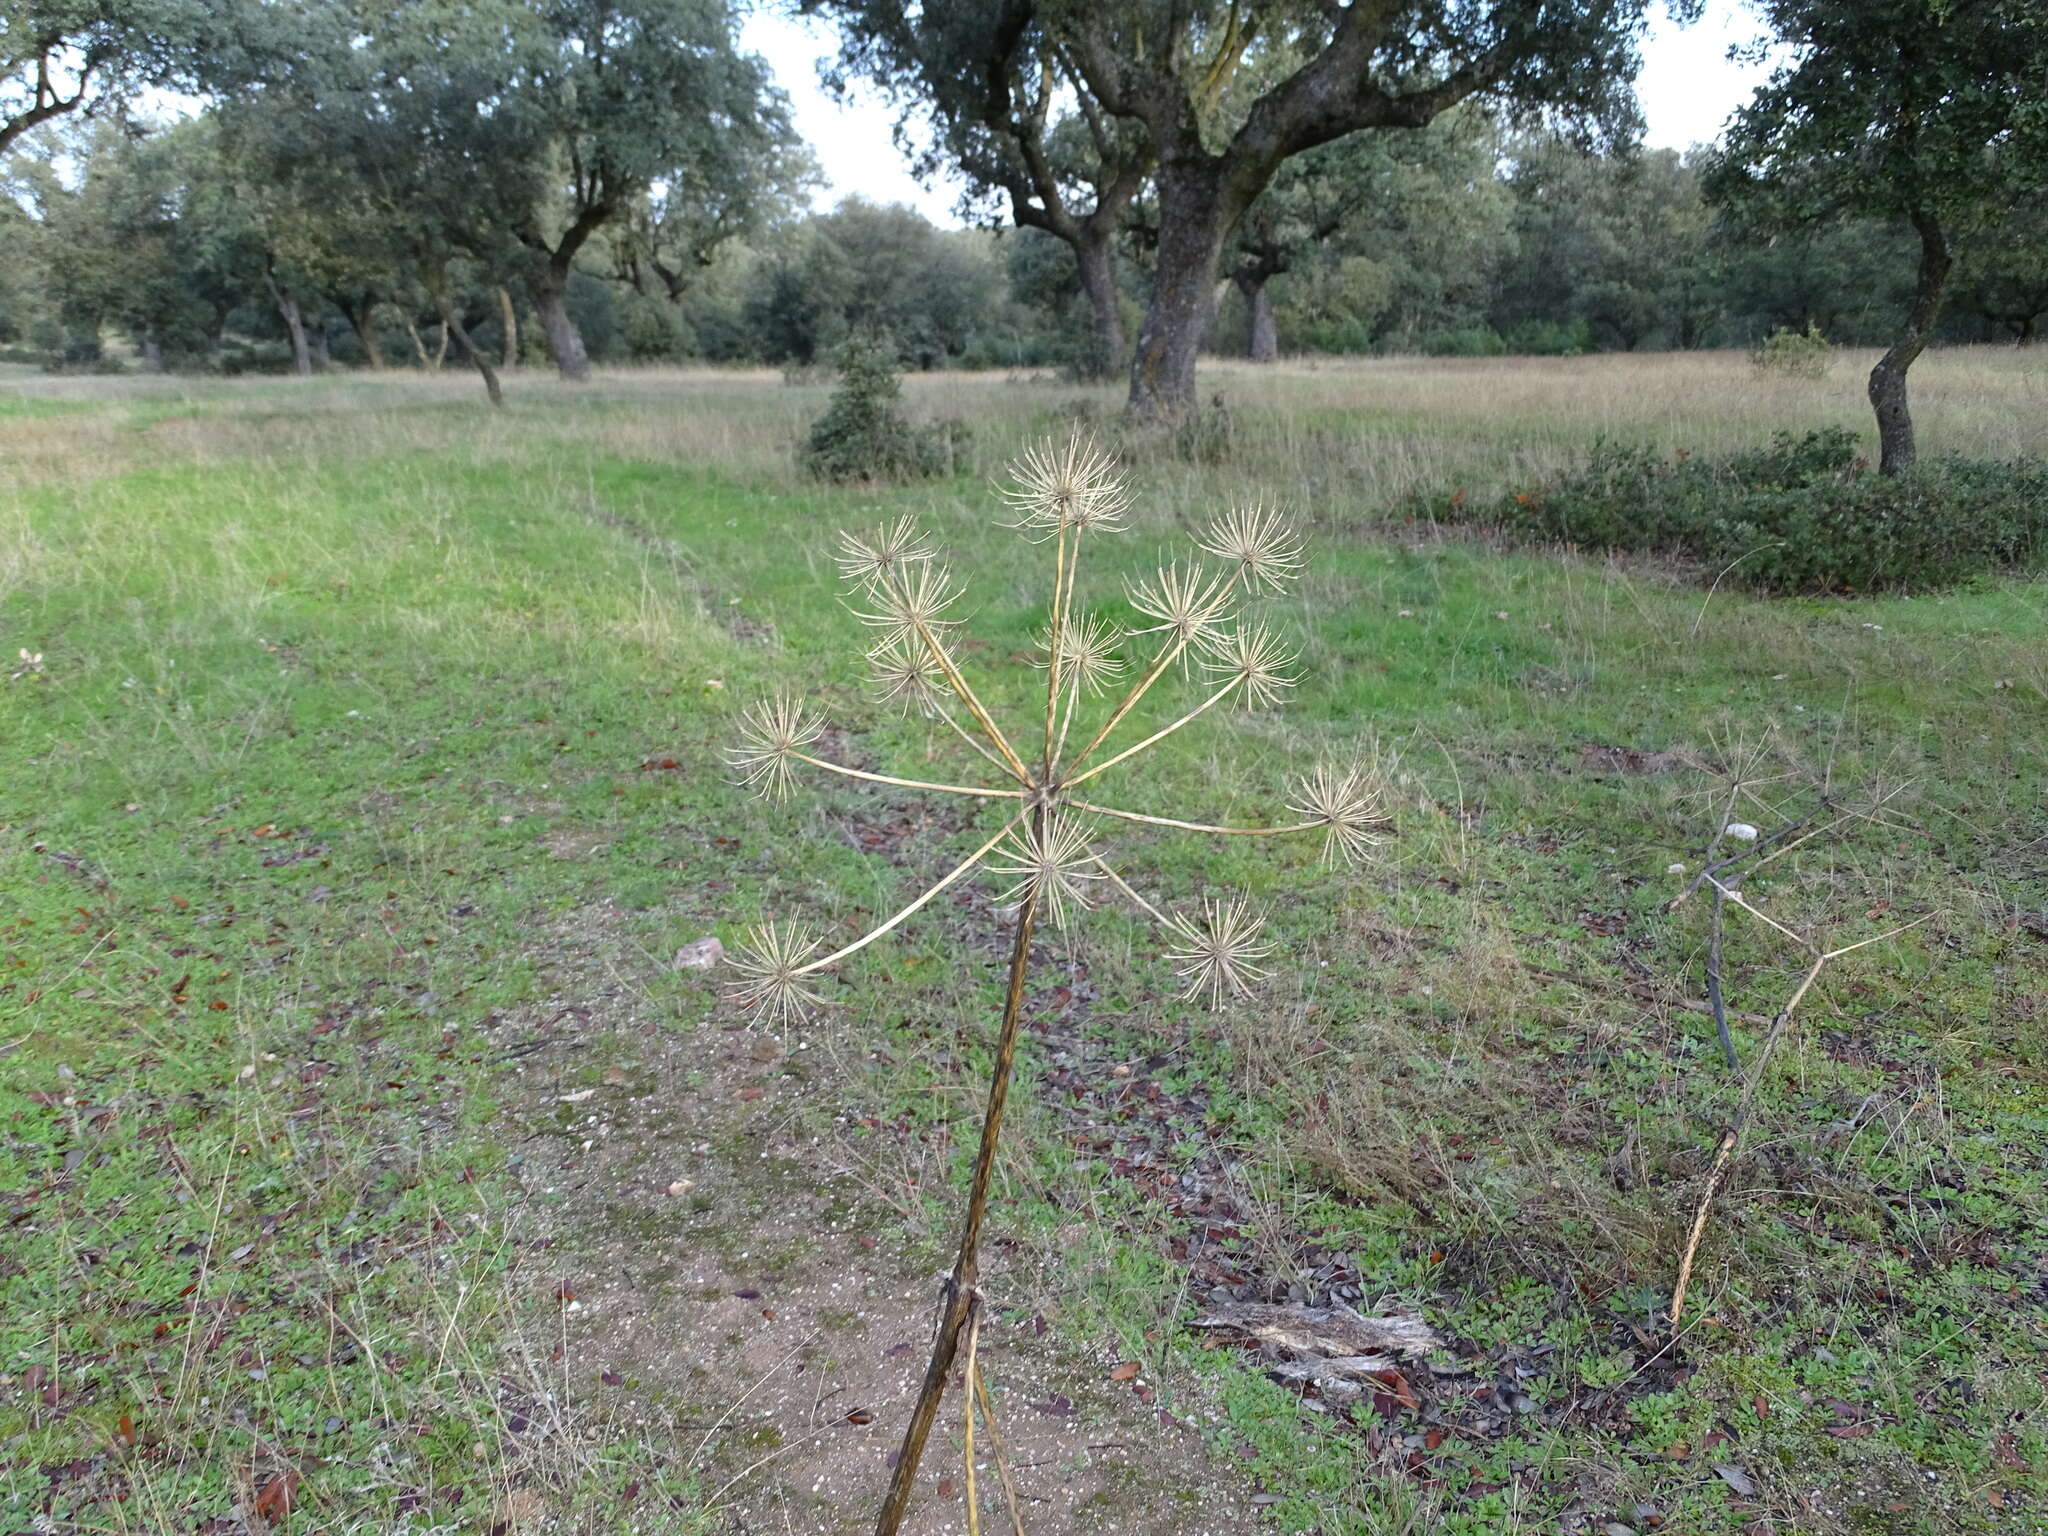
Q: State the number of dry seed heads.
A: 14